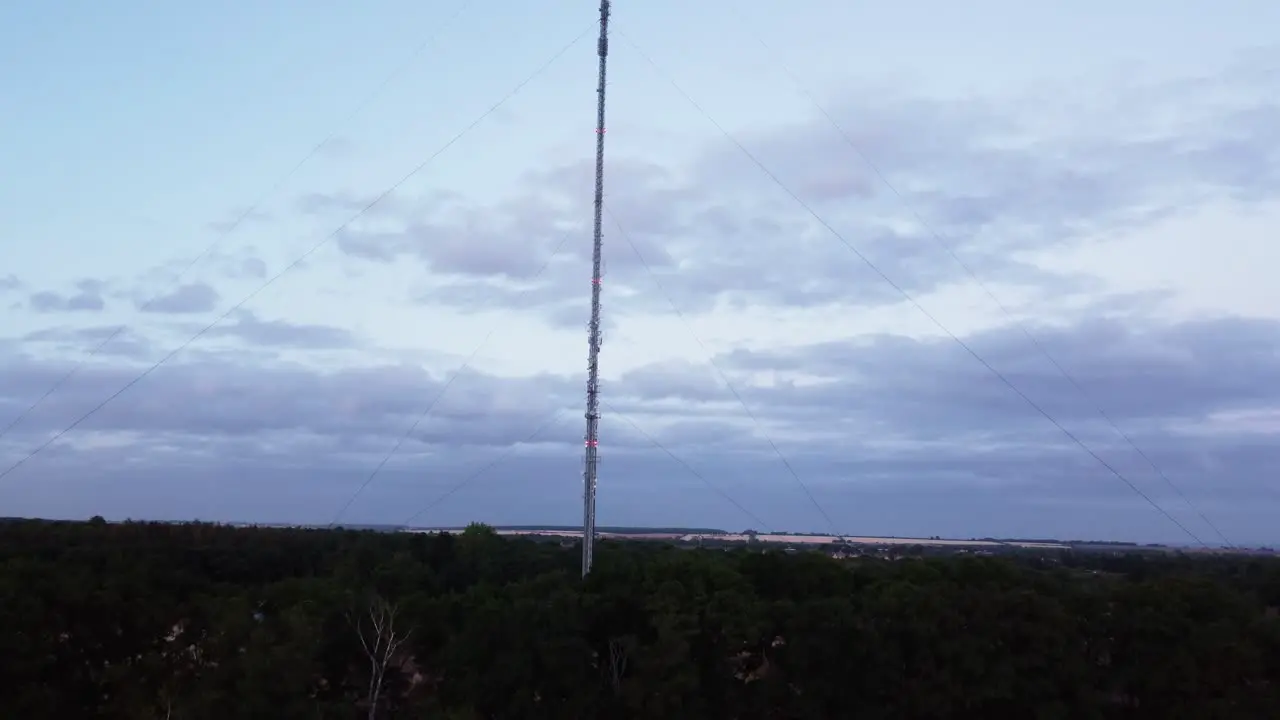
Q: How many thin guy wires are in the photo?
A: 8